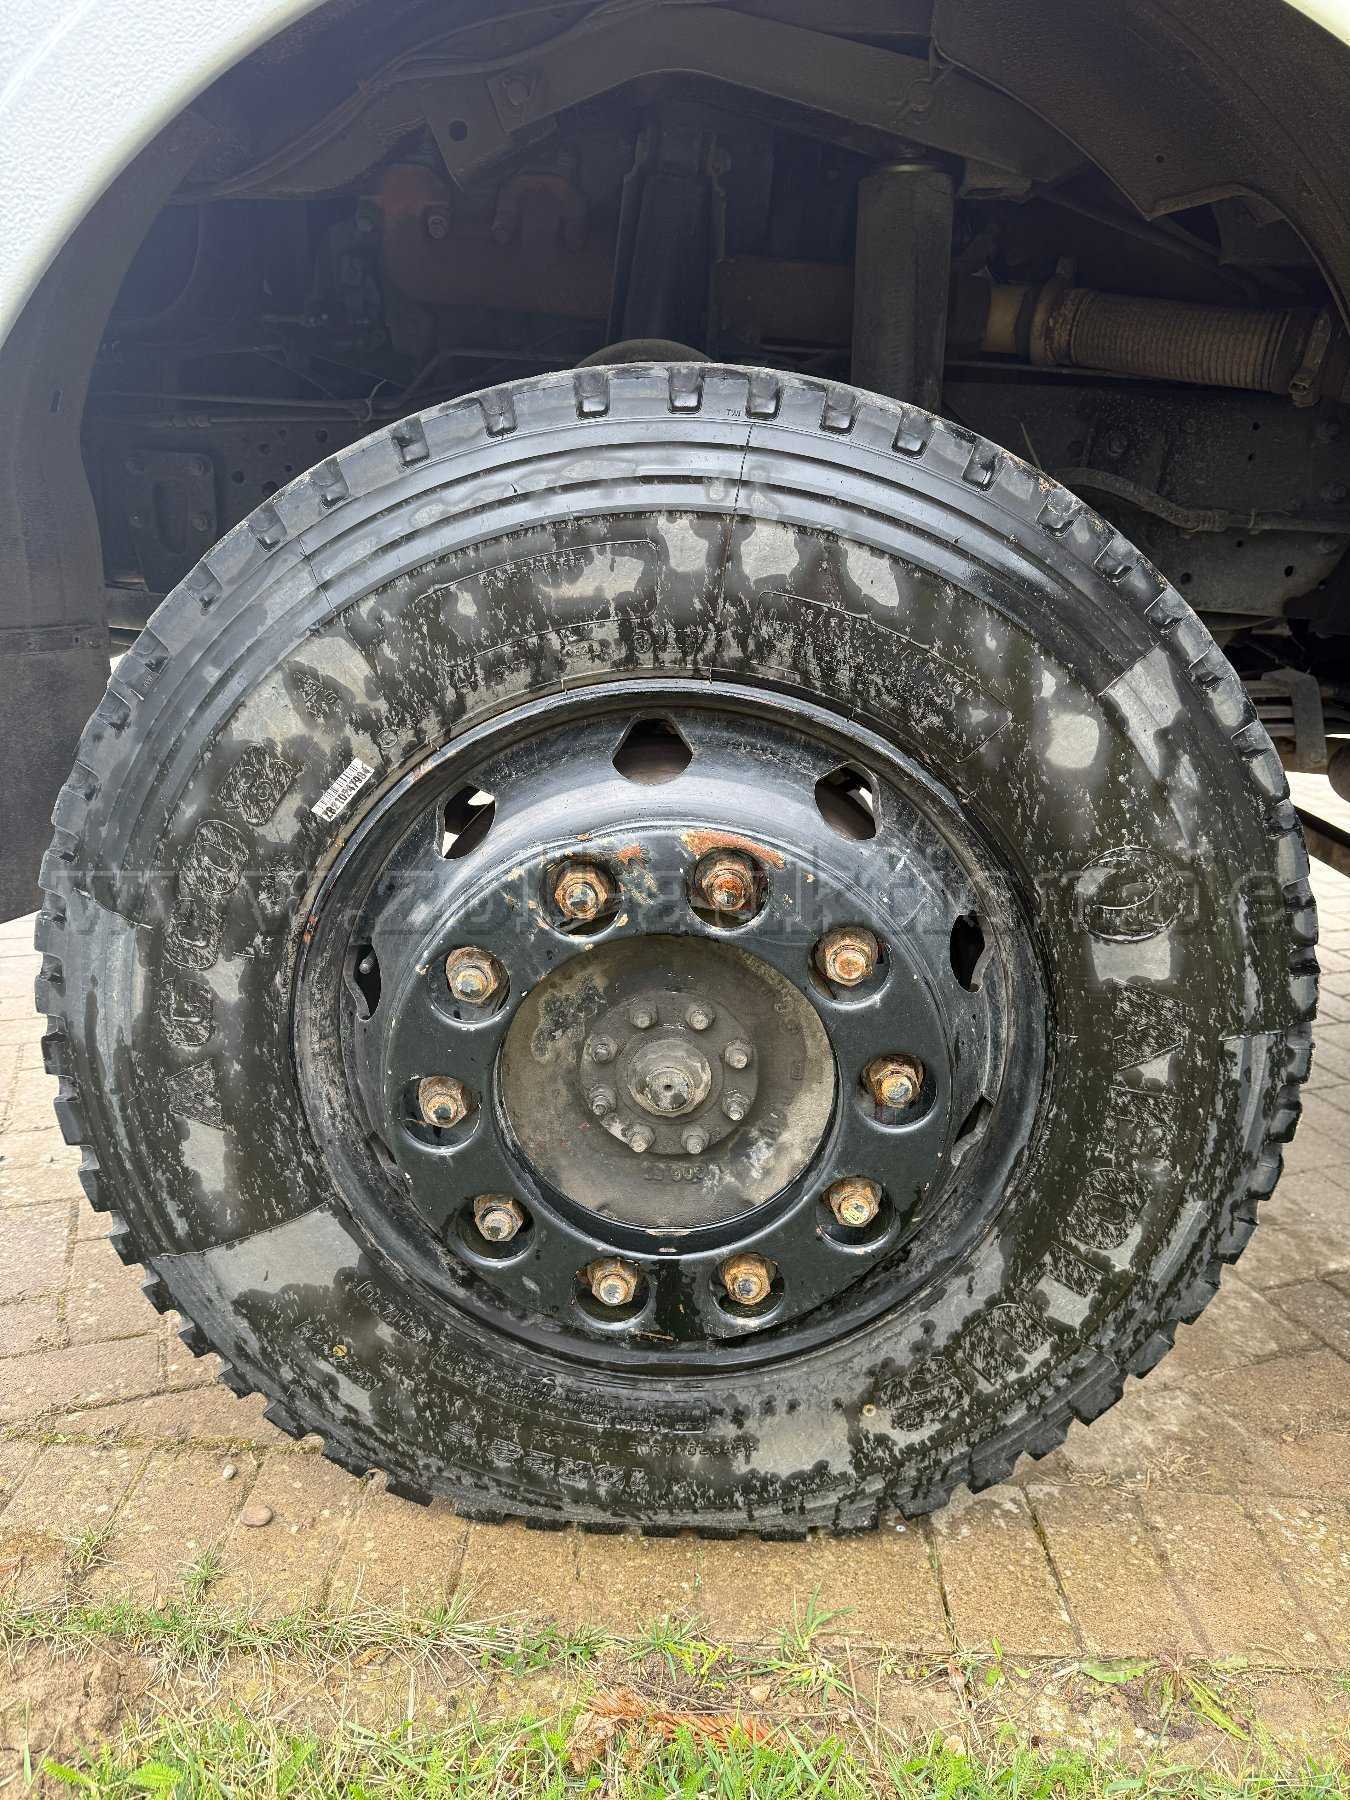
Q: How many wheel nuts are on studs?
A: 10